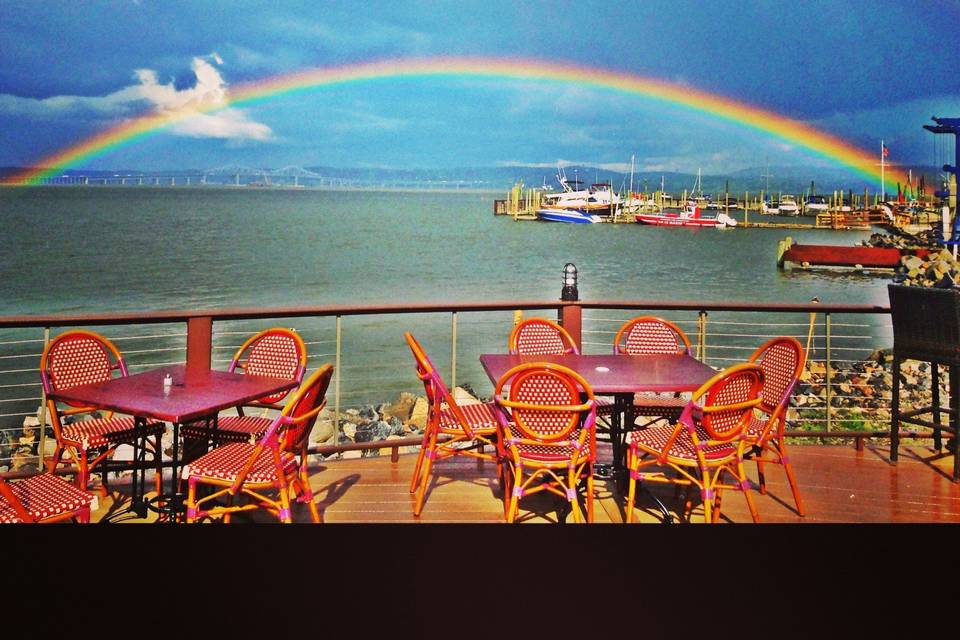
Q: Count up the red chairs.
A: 10